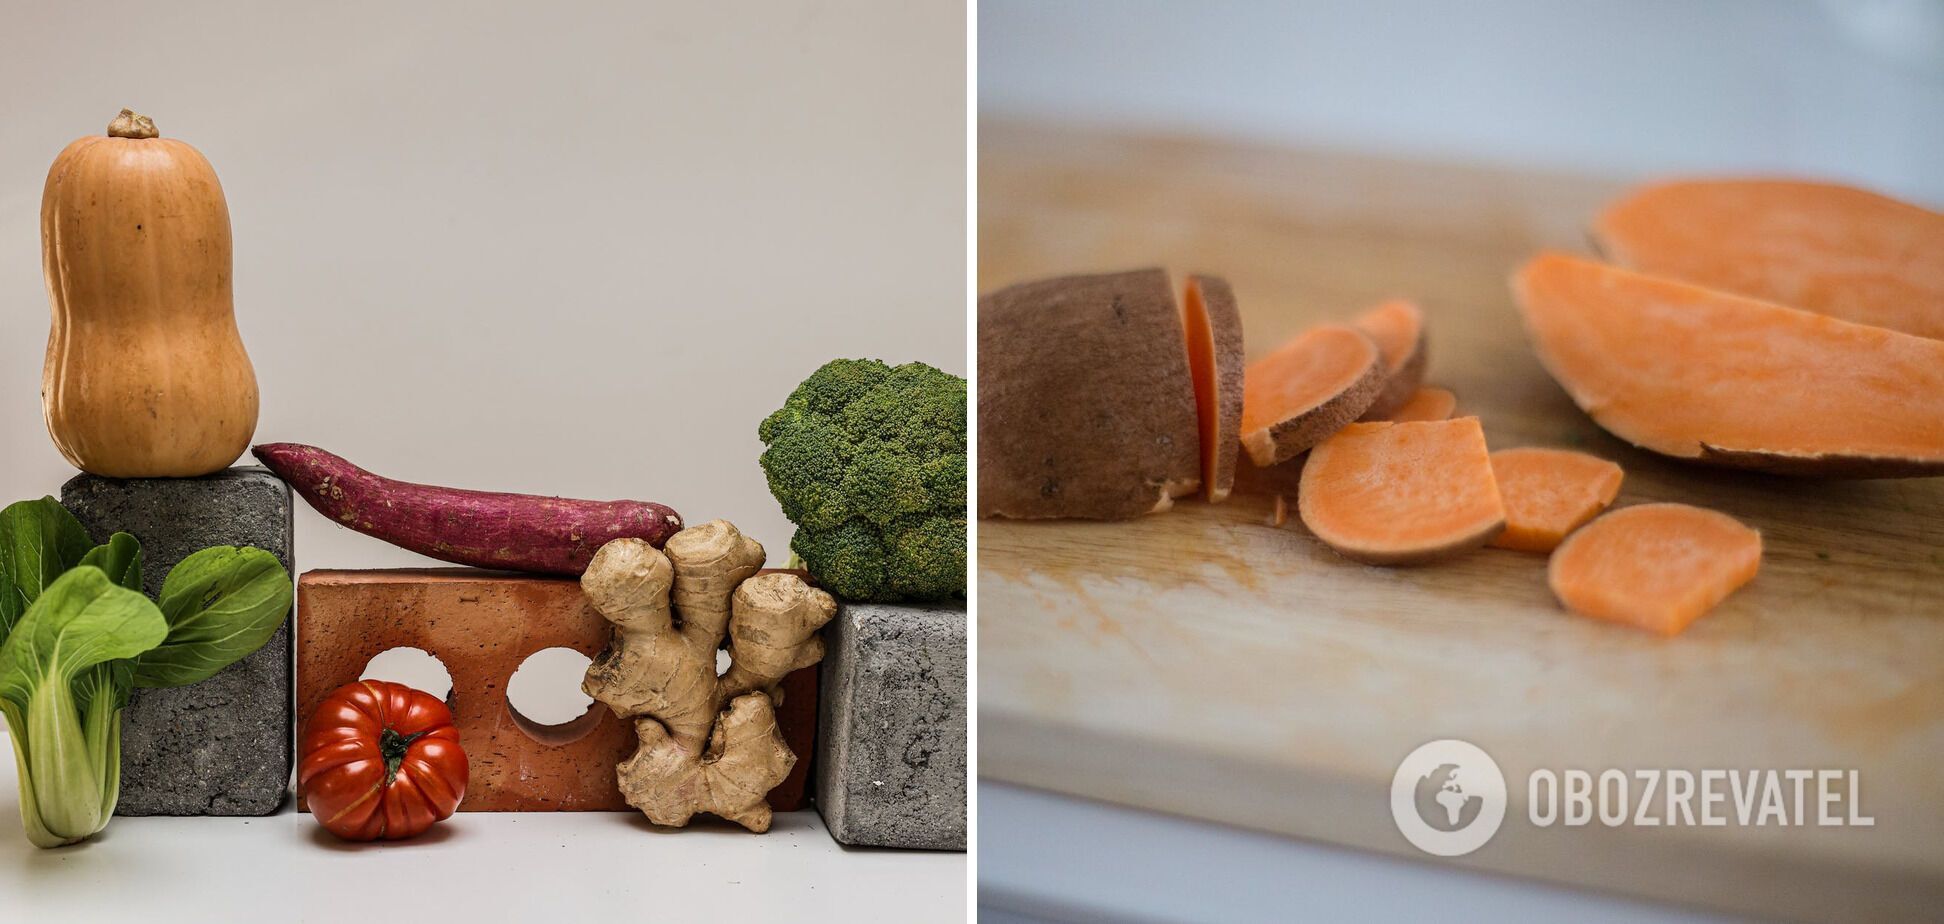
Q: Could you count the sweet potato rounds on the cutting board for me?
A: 7